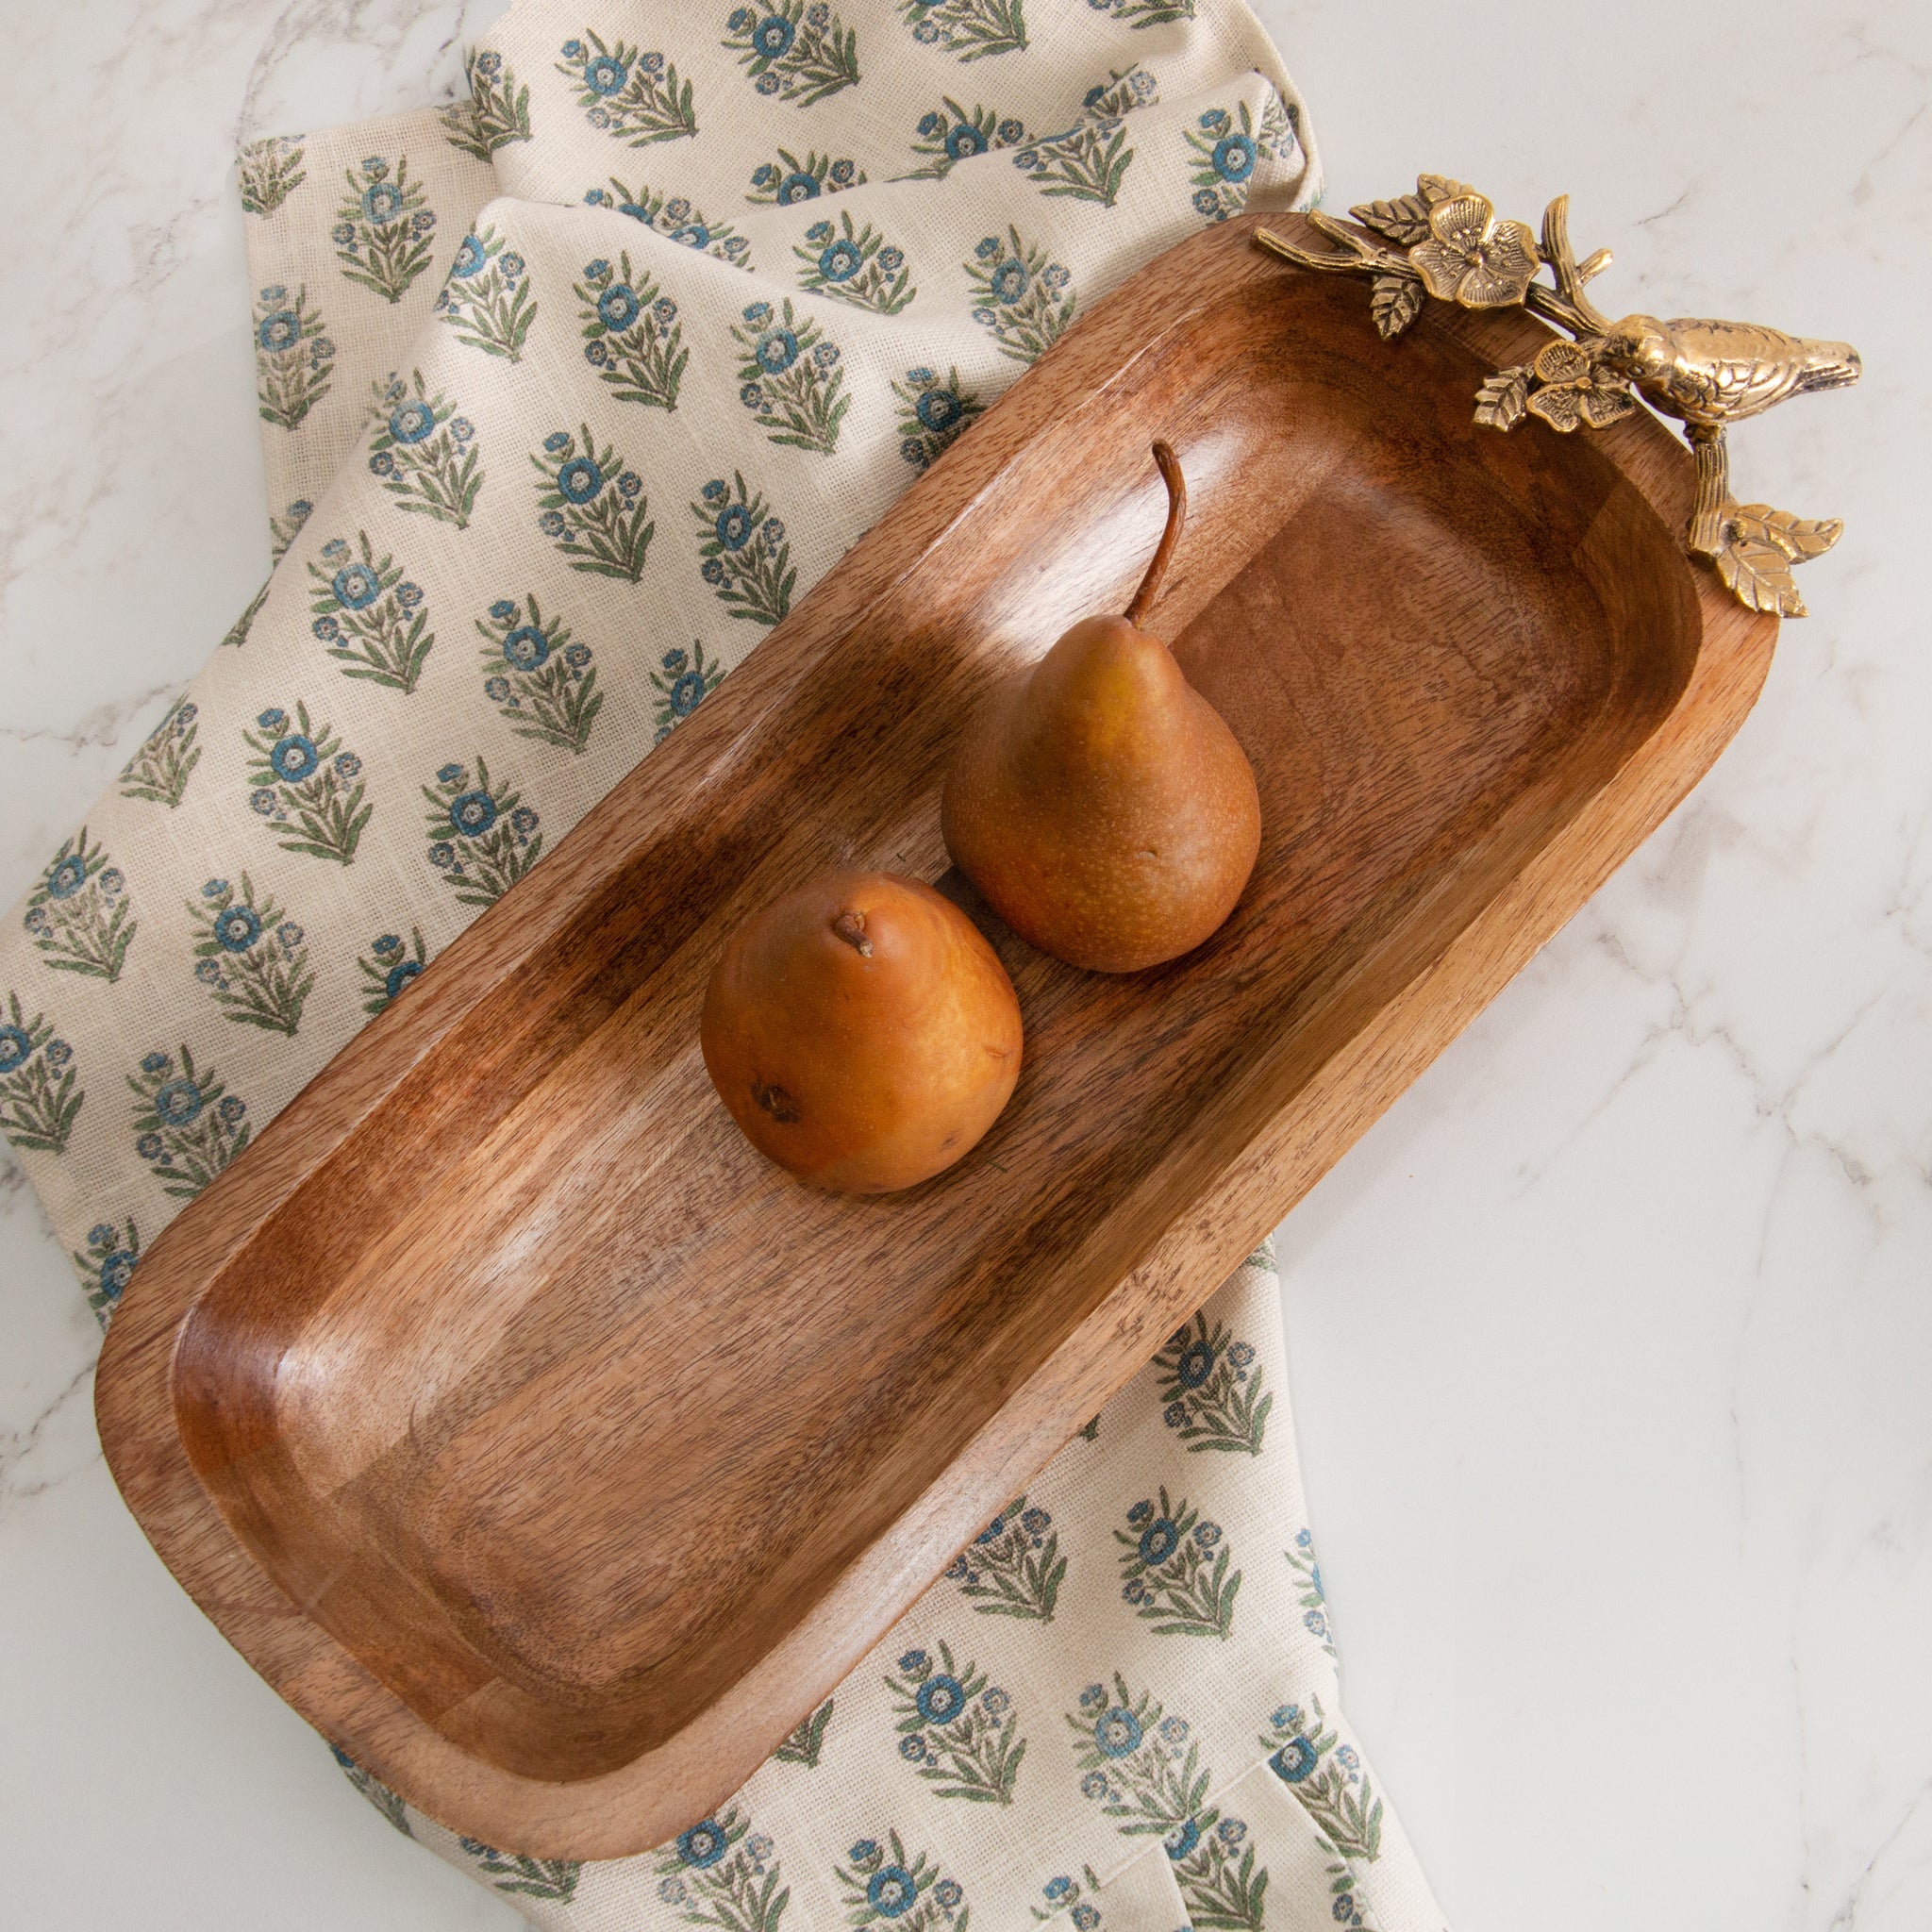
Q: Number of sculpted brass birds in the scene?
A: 1